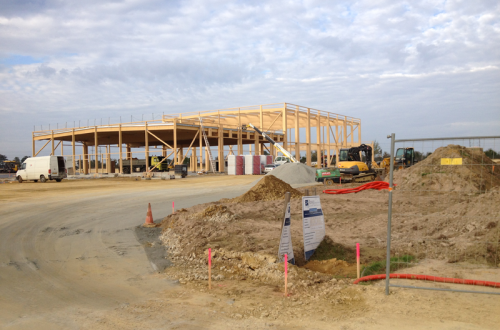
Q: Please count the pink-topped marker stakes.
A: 4